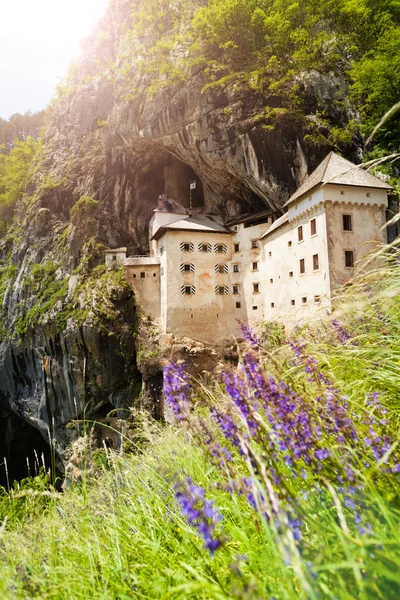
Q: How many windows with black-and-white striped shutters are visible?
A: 7